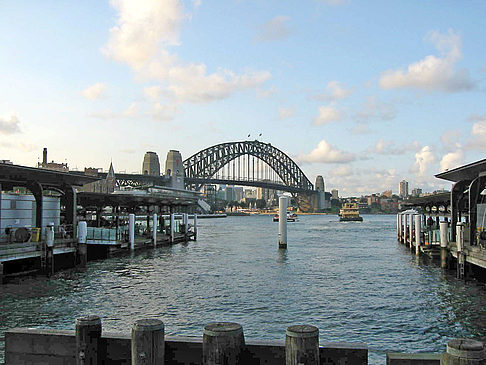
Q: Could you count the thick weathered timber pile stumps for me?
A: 5